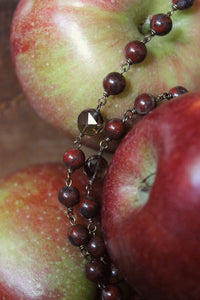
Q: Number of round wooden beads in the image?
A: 15